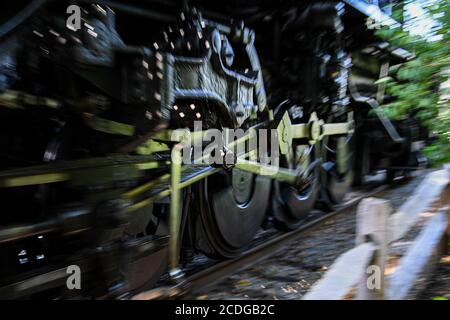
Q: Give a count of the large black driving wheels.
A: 3